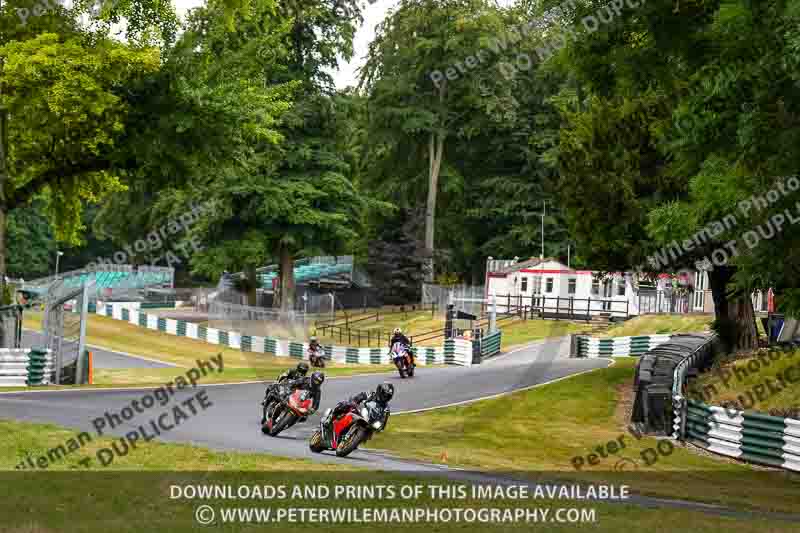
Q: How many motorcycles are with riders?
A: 5